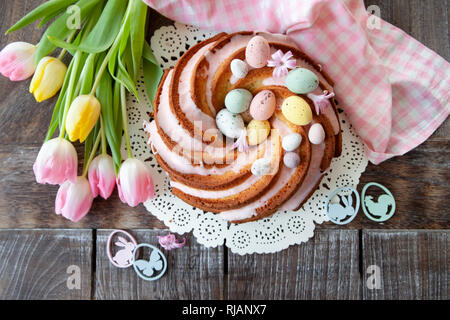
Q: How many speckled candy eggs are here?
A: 12